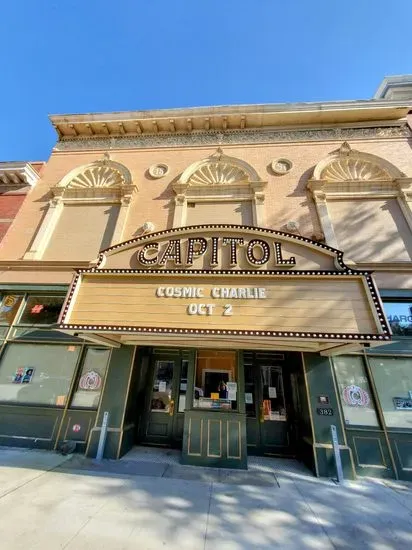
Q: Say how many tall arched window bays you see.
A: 3